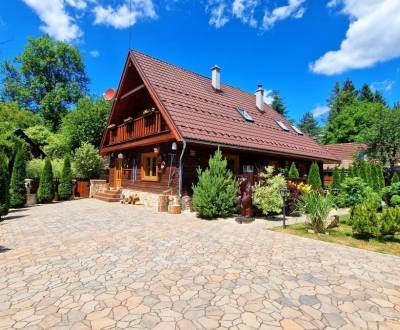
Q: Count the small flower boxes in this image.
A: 3